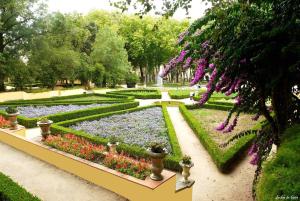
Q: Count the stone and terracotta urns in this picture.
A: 5